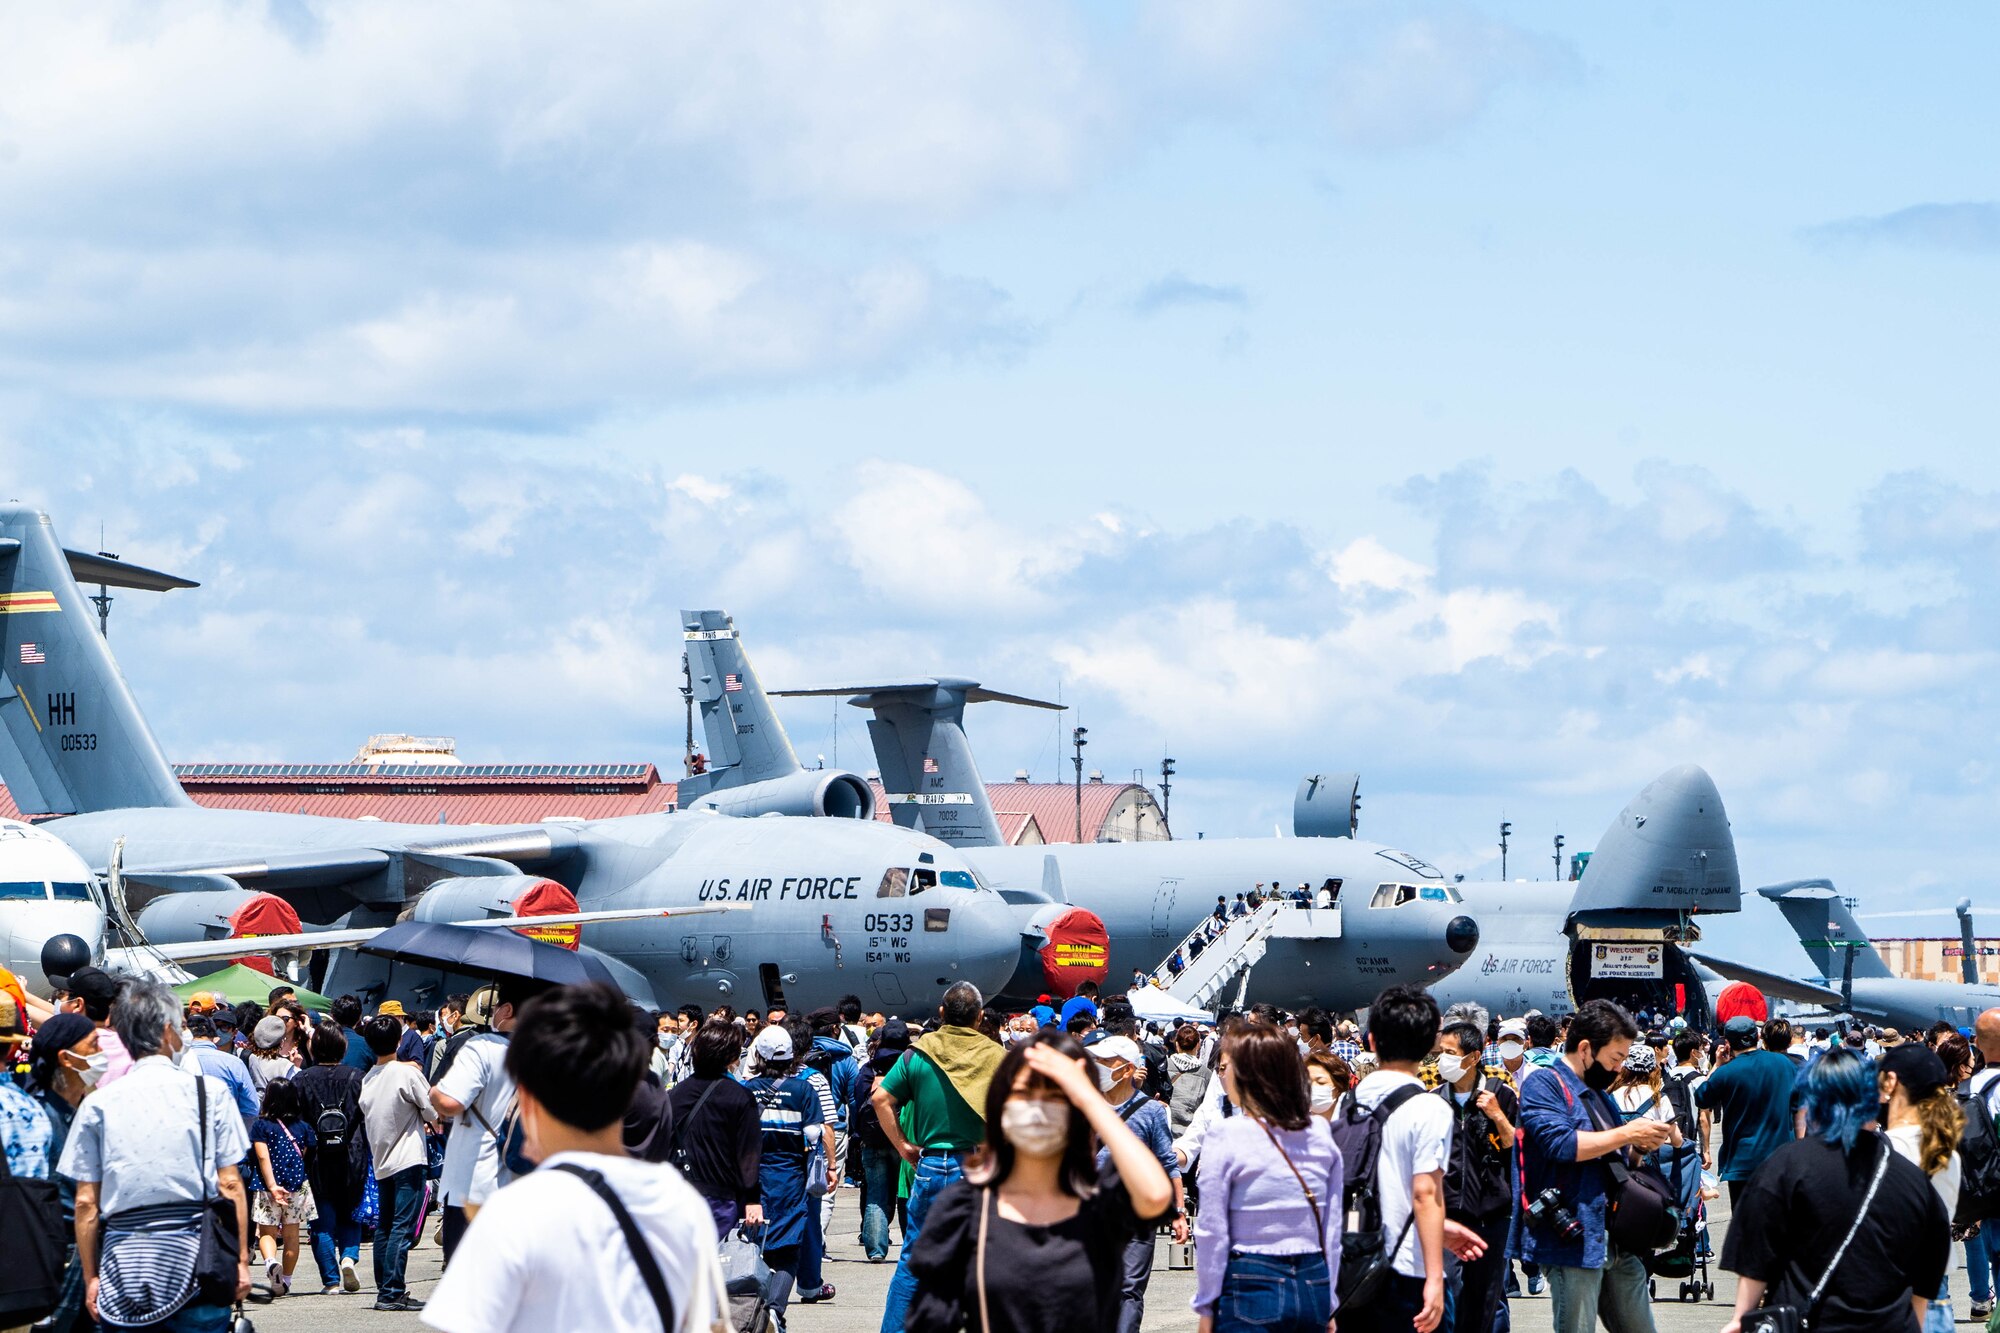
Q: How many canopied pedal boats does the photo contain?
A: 0